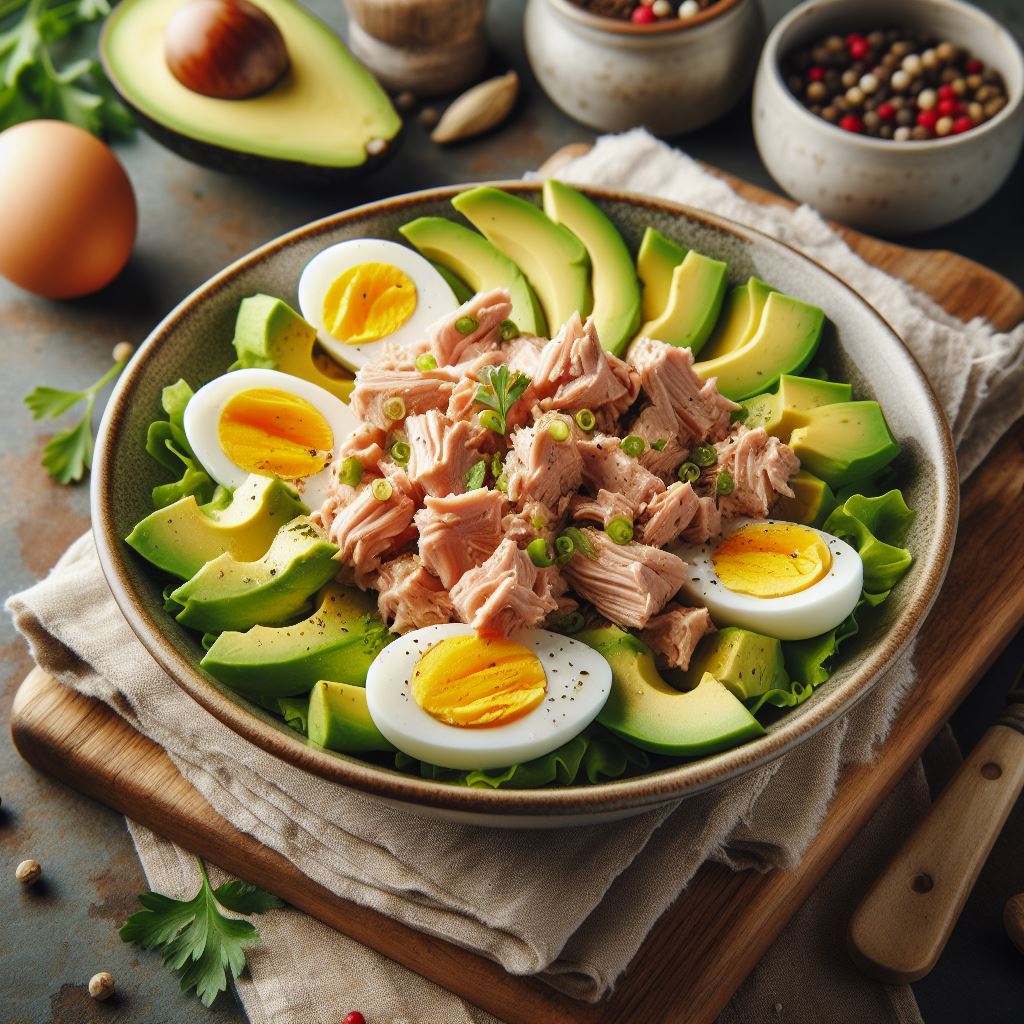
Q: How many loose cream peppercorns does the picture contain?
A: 3